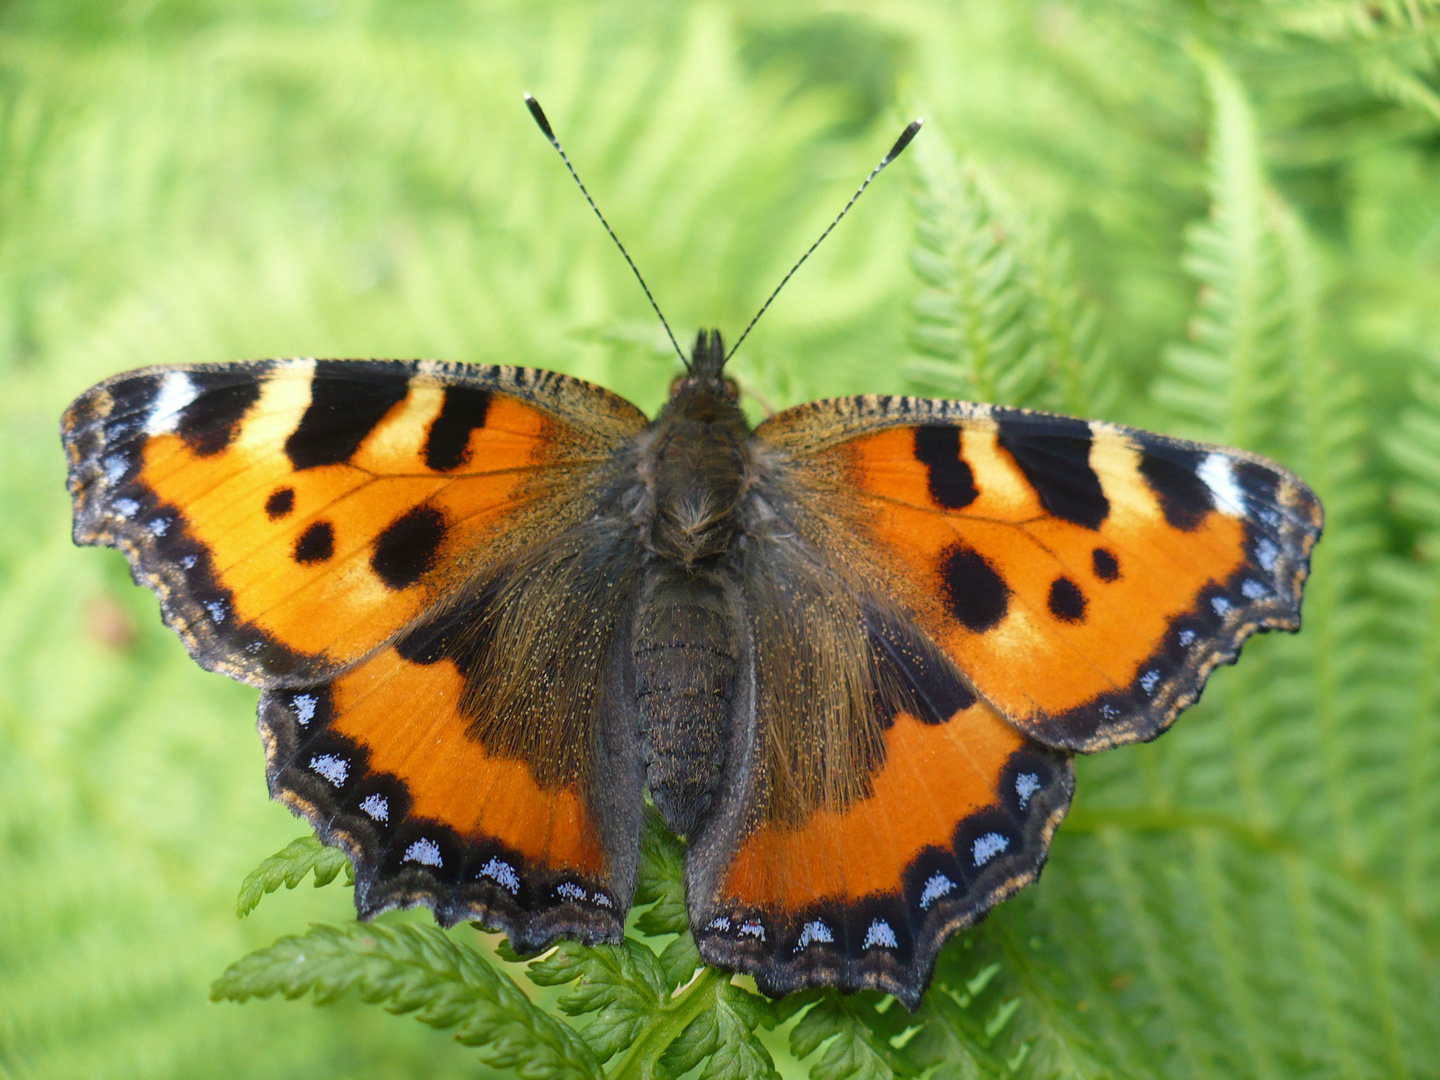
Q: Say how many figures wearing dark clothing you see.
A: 0